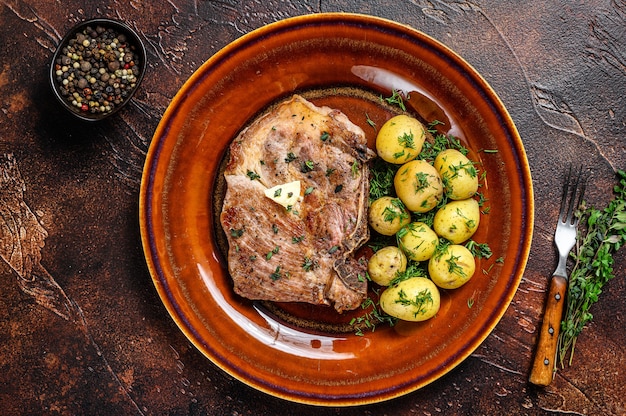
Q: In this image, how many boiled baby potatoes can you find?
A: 9